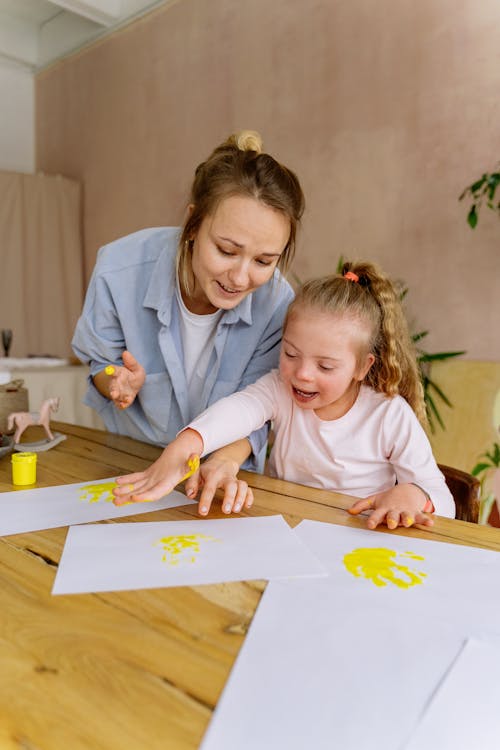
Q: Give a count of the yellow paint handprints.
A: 3